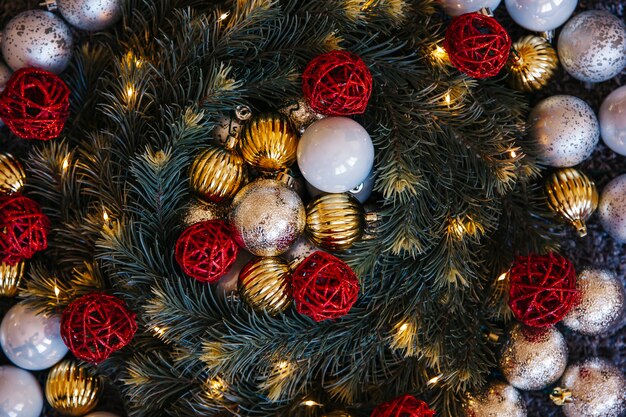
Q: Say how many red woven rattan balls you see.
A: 9